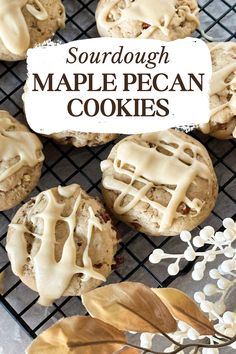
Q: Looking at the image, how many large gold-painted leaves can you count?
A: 3